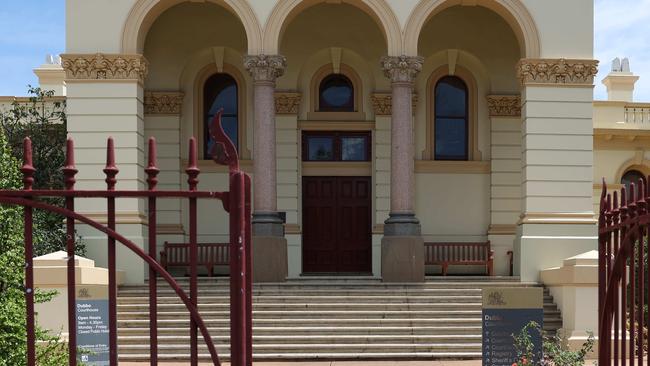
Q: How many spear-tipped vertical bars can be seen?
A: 11